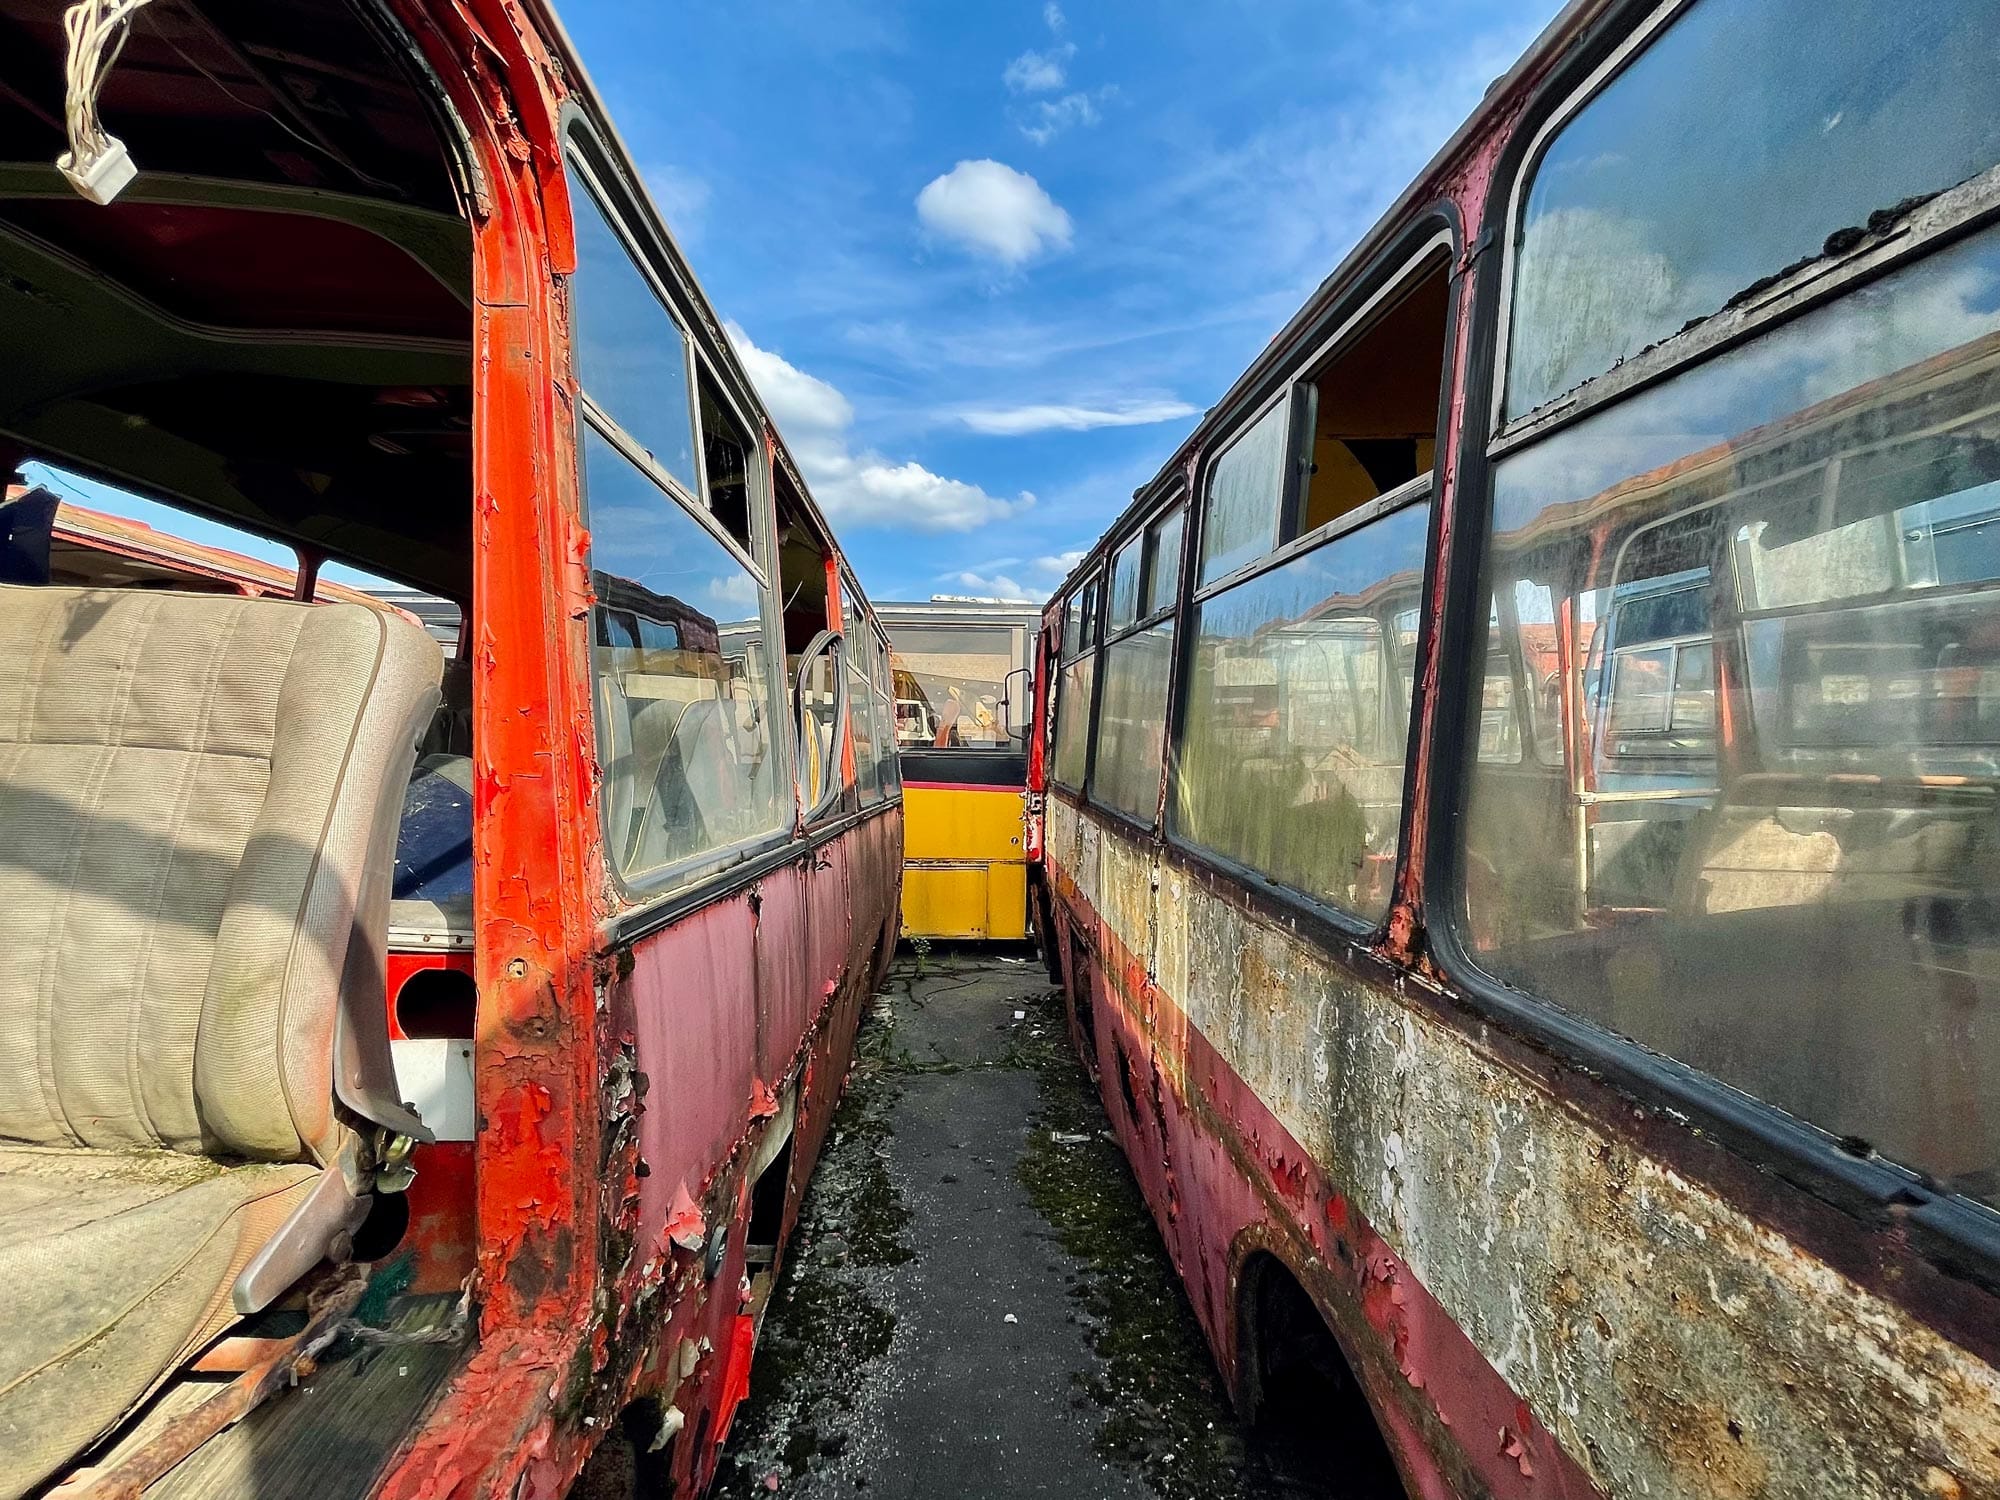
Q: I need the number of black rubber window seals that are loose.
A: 1